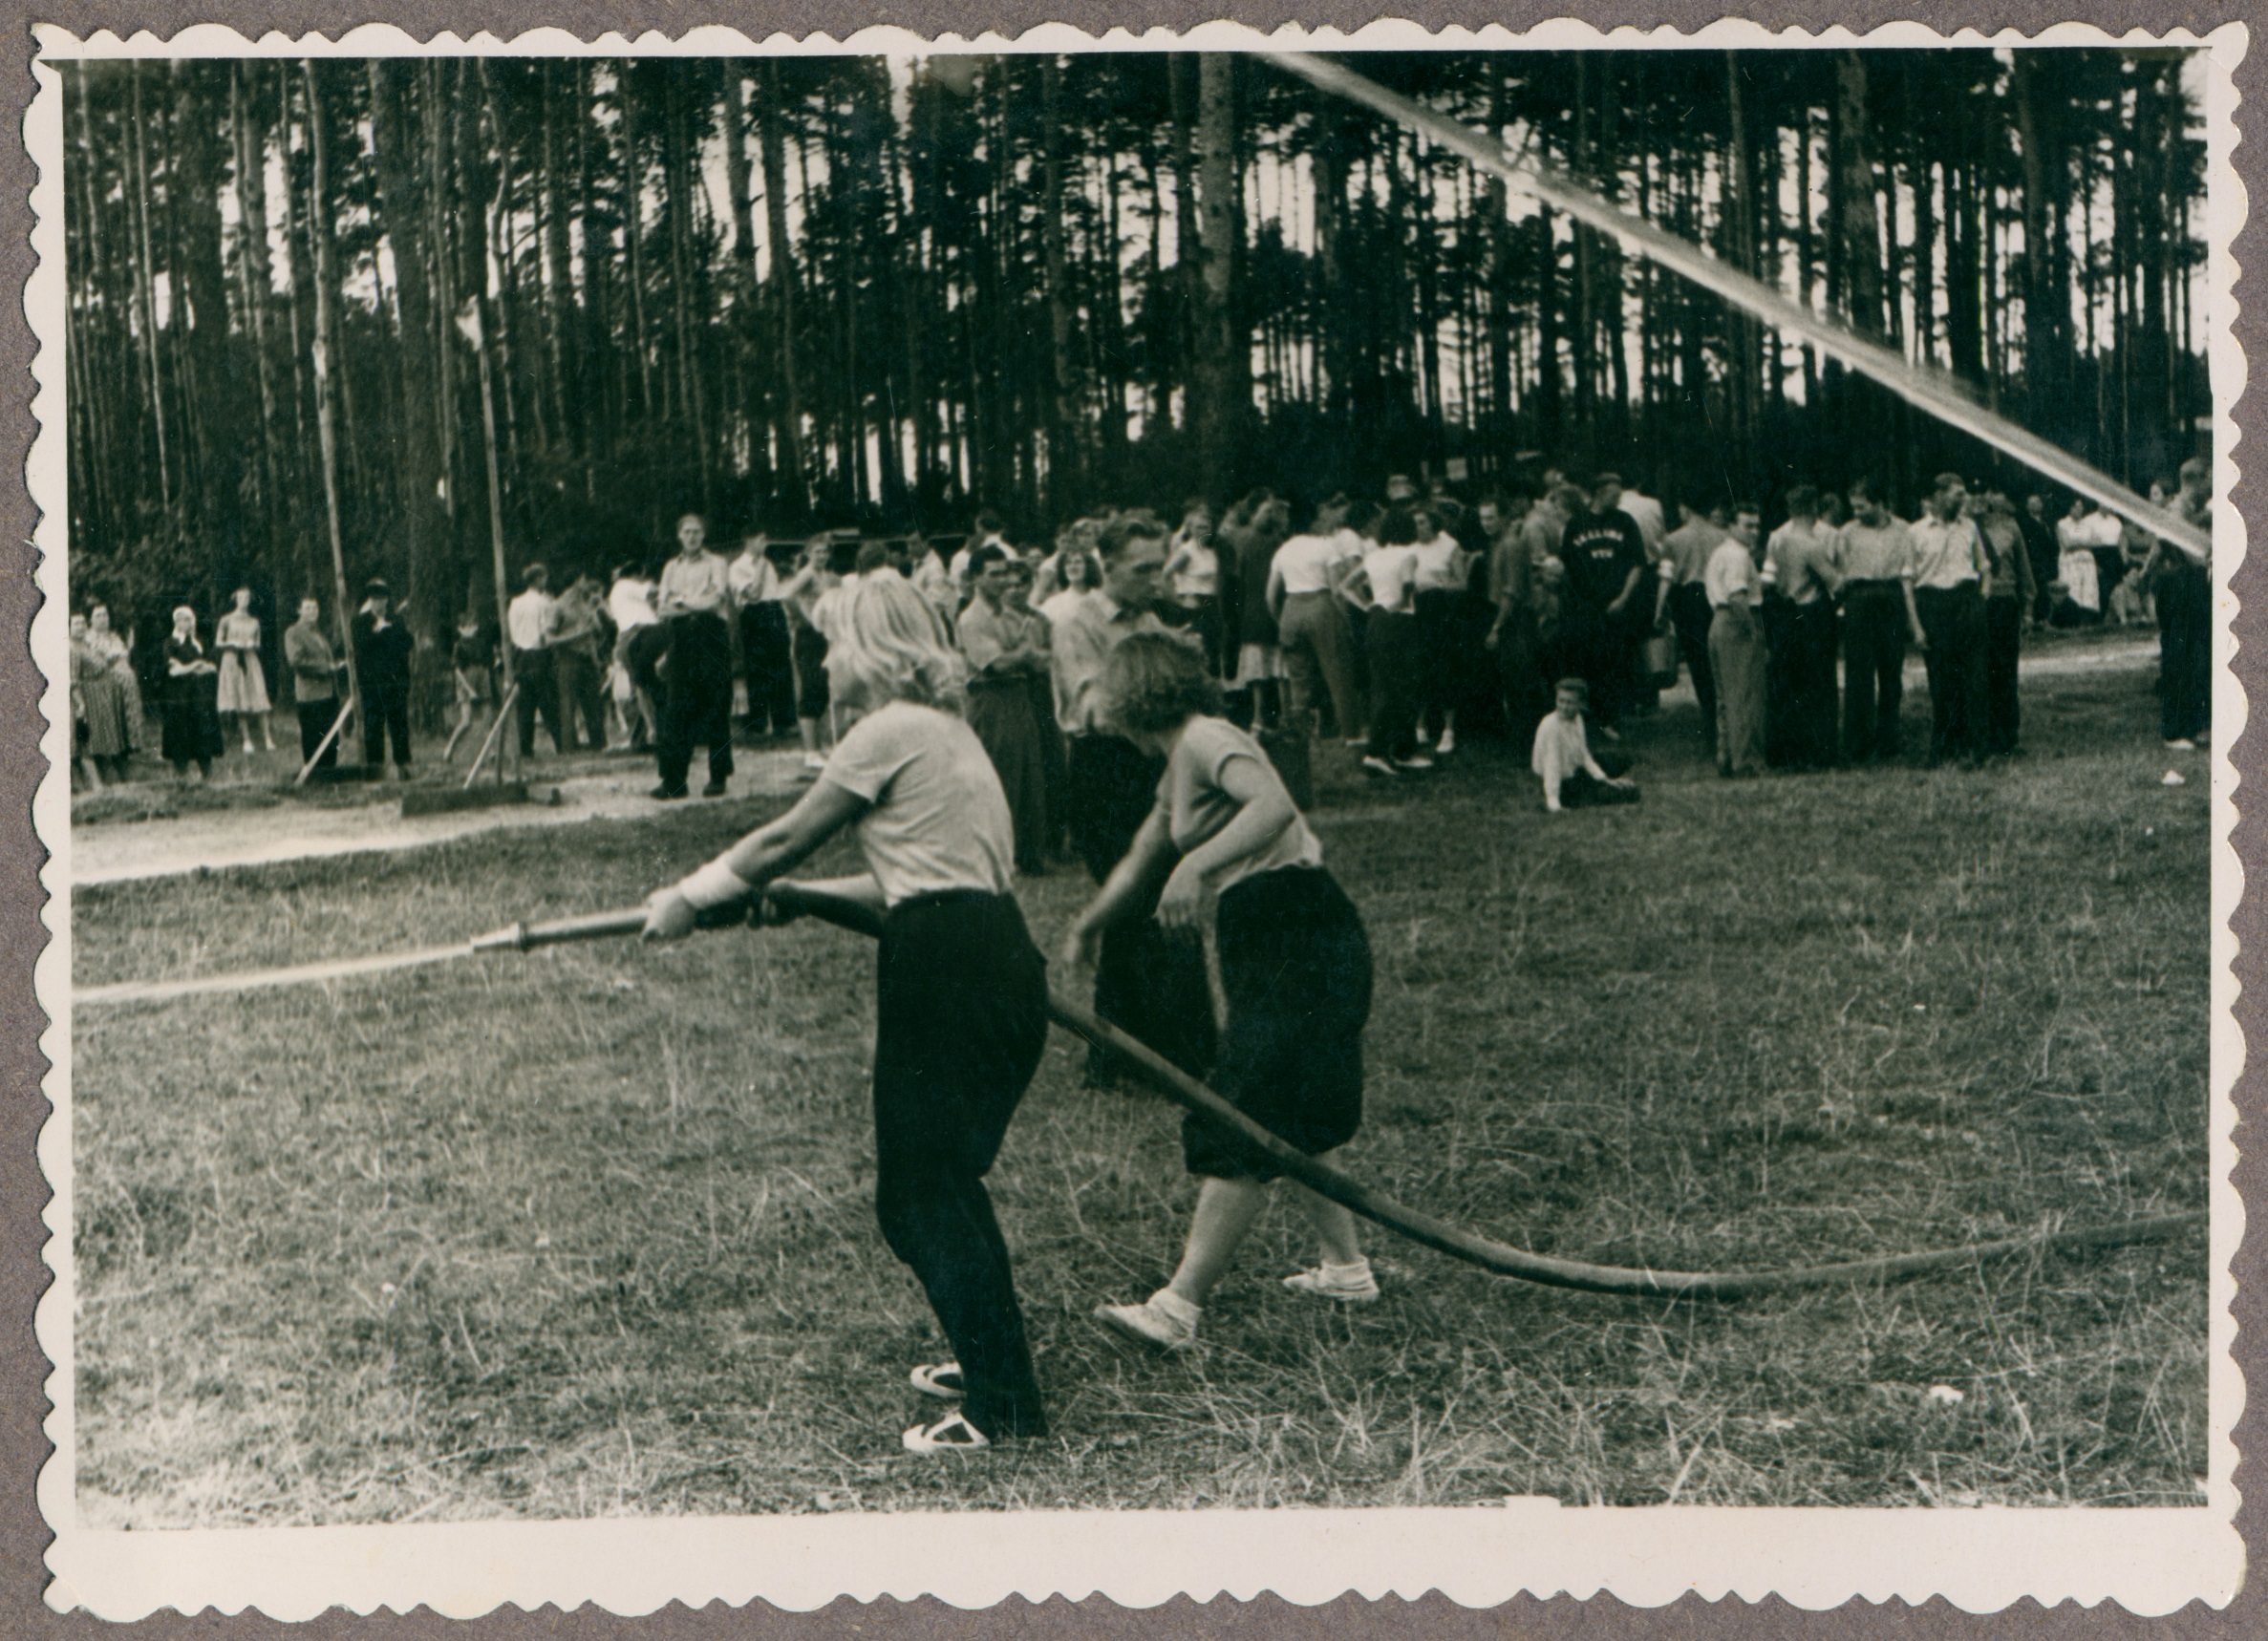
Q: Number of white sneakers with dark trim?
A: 2